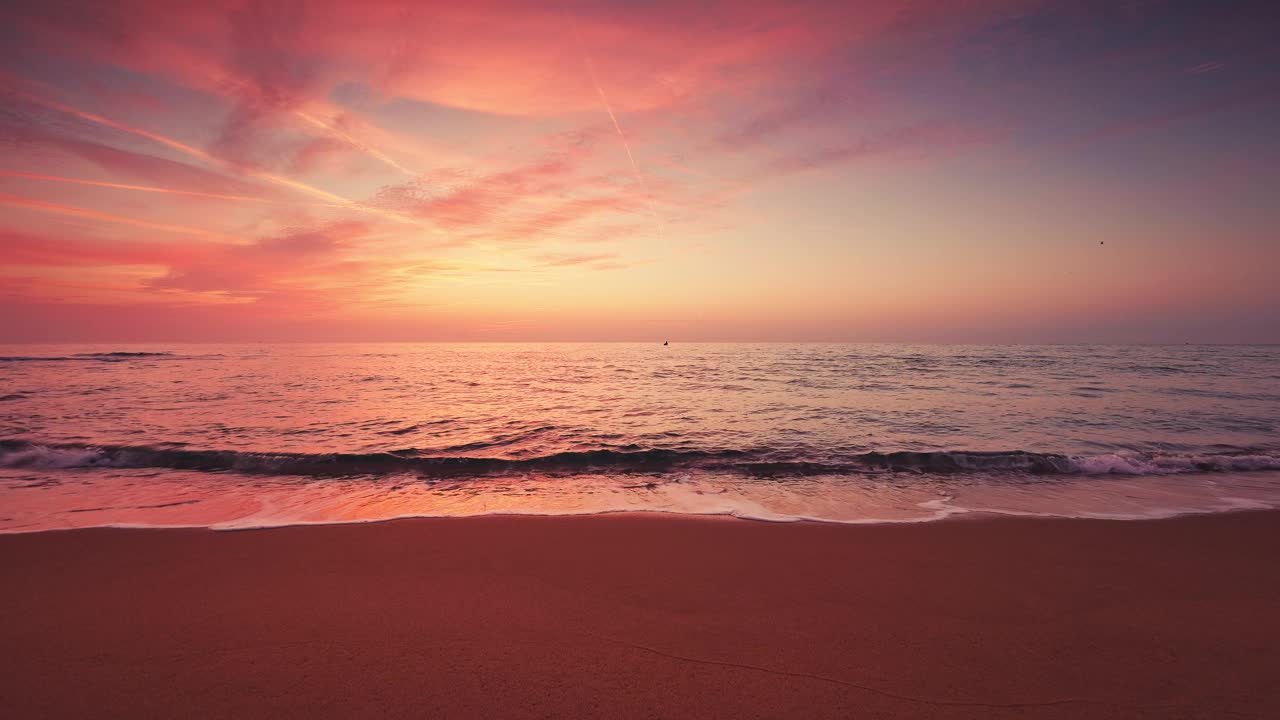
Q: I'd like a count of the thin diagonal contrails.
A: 5